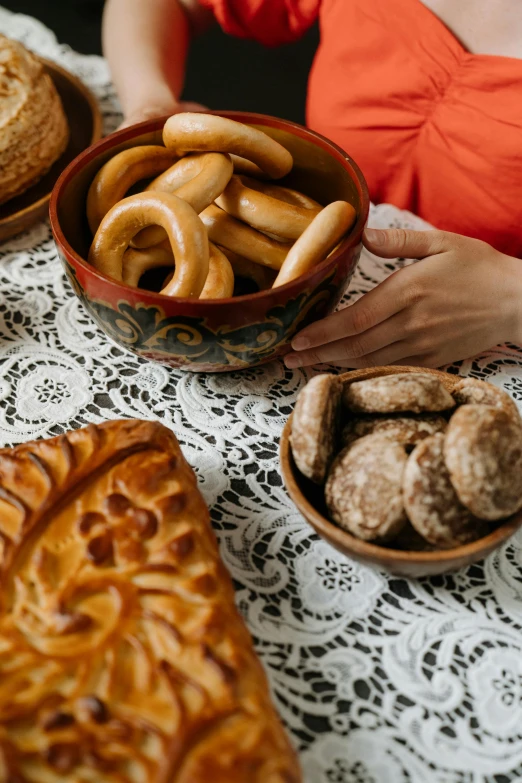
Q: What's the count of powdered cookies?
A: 7